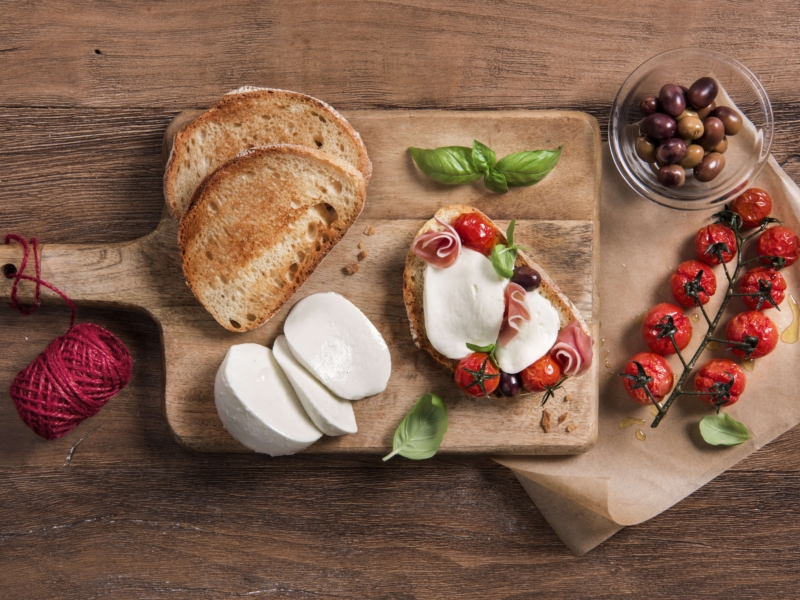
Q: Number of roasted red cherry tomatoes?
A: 12